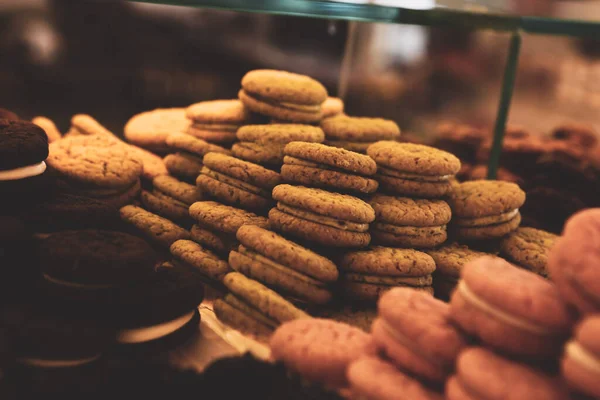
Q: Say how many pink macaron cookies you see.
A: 7